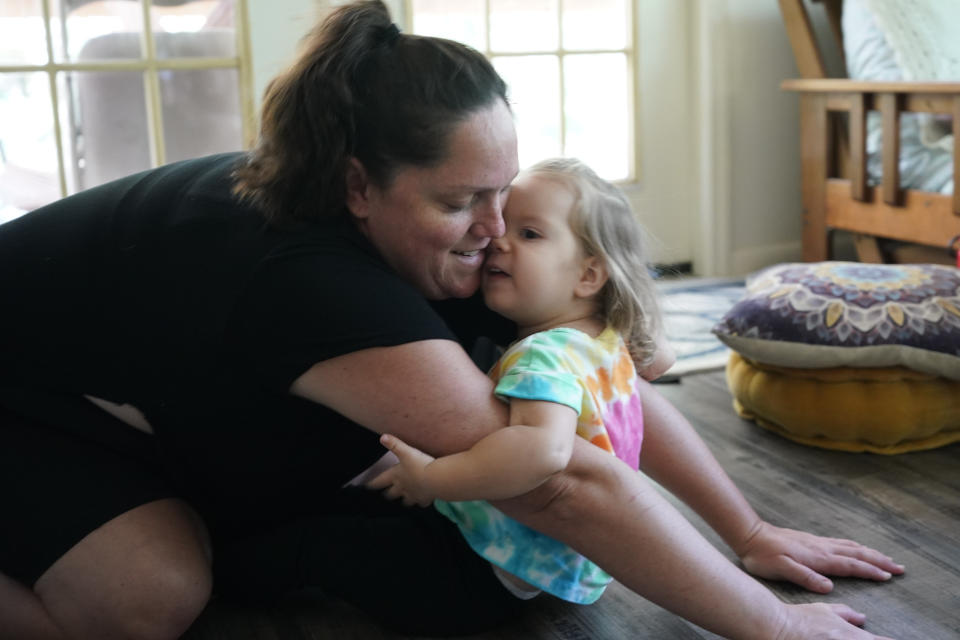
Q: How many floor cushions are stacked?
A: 2